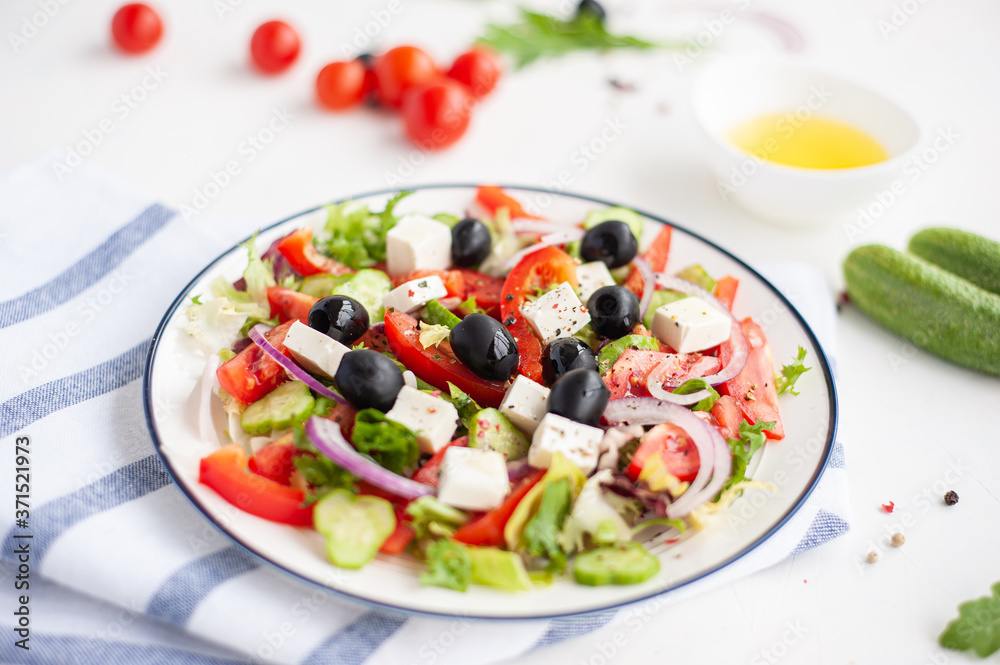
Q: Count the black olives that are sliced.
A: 0